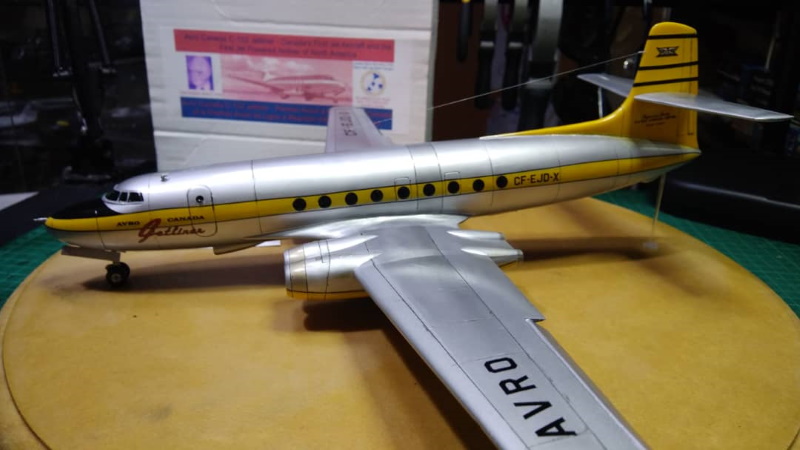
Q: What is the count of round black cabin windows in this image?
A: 9